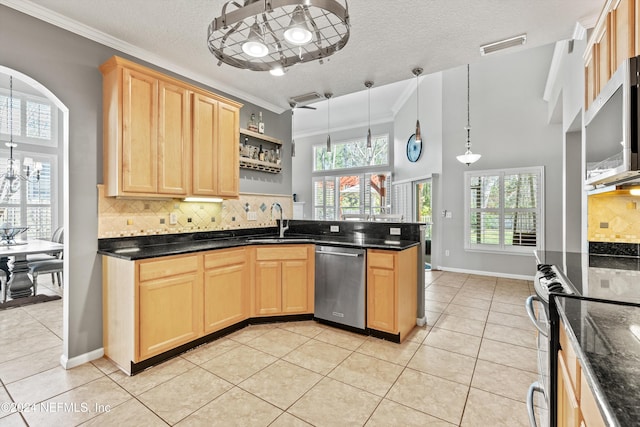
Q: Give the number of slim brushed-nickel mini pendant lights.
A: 4